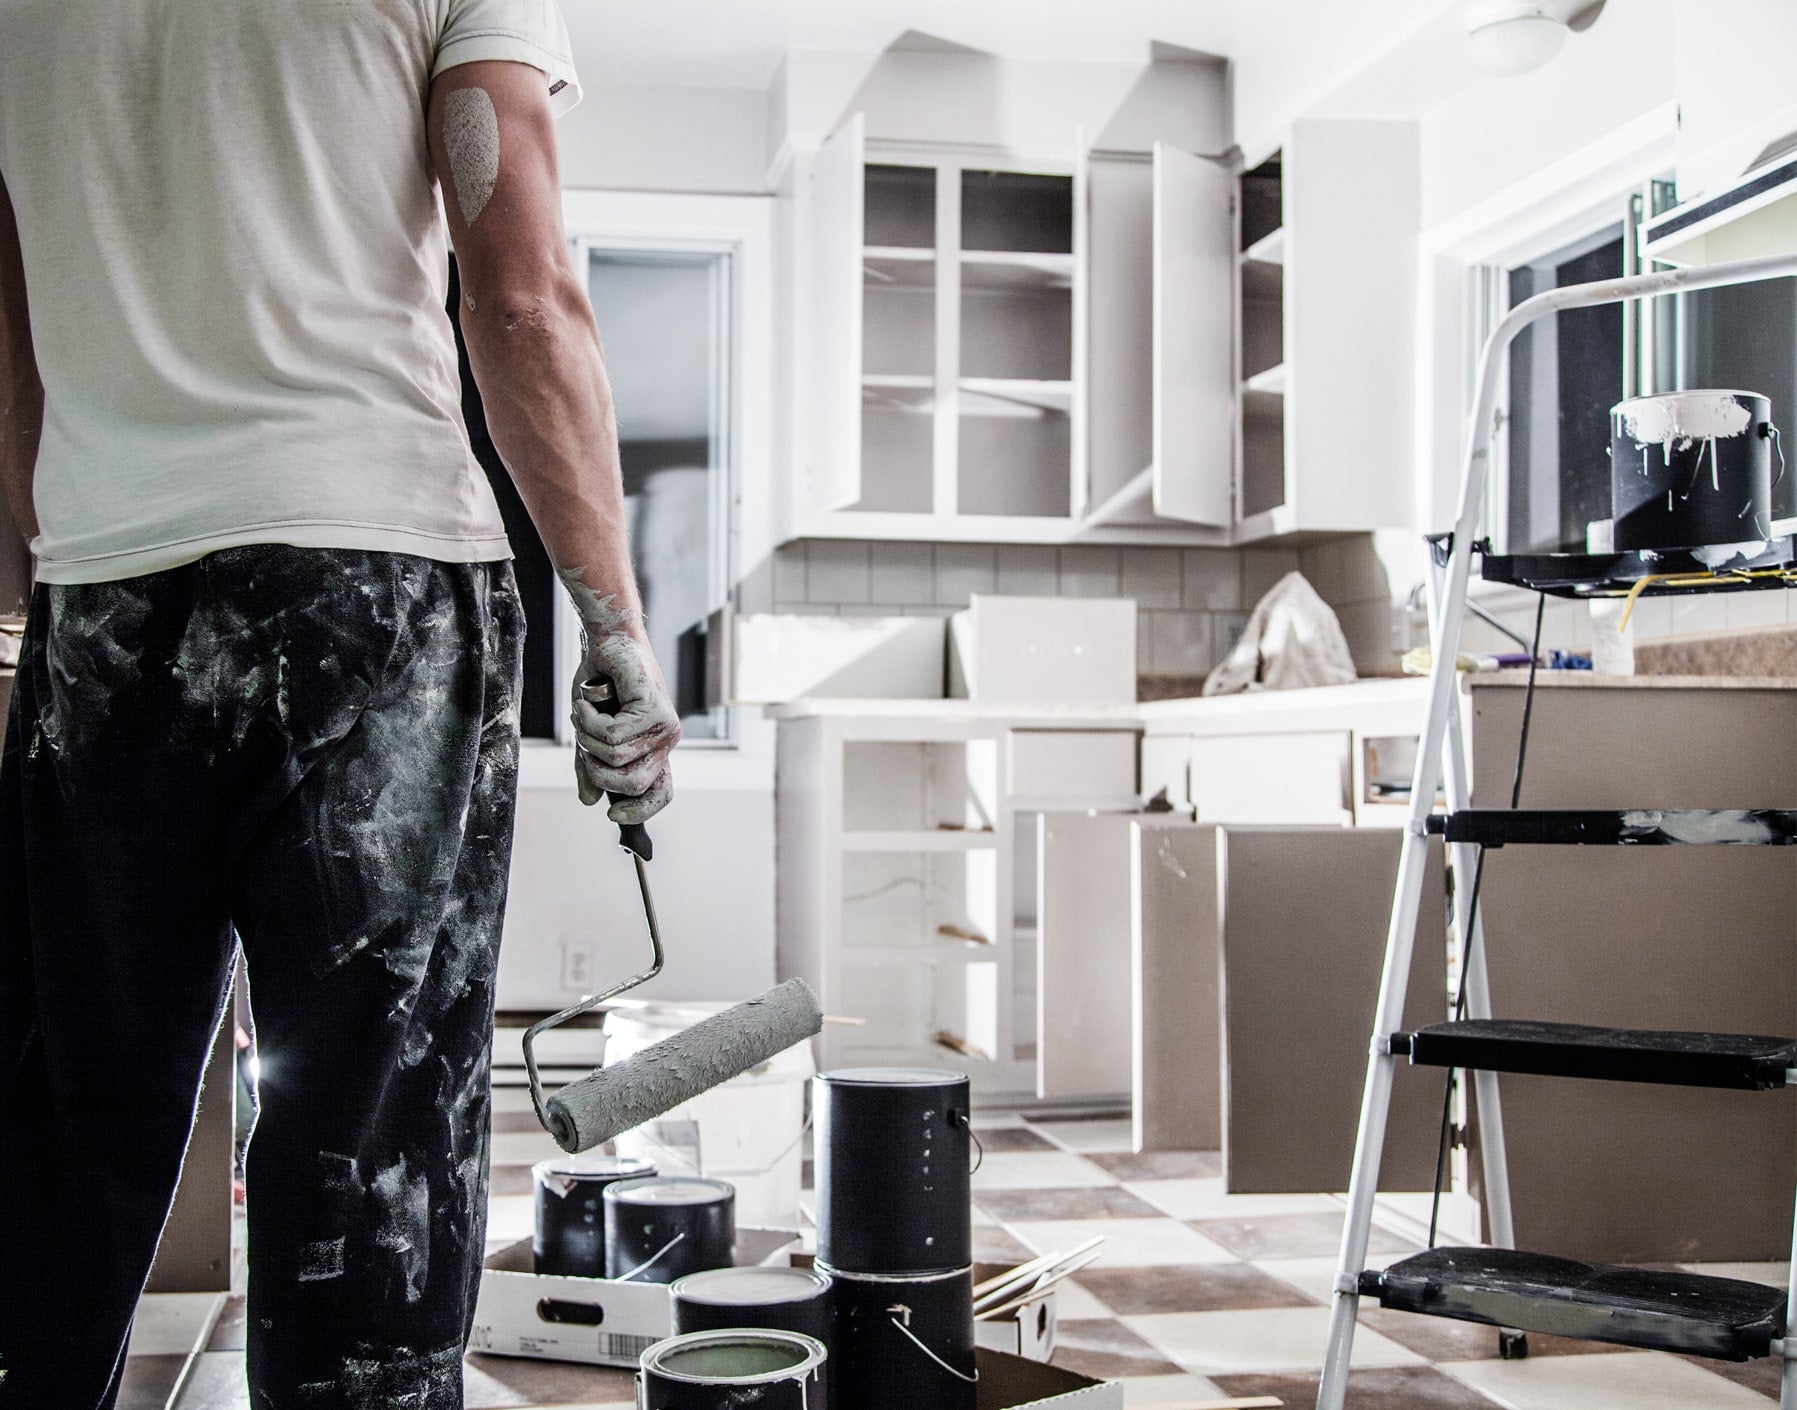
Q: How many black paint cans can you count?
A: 7